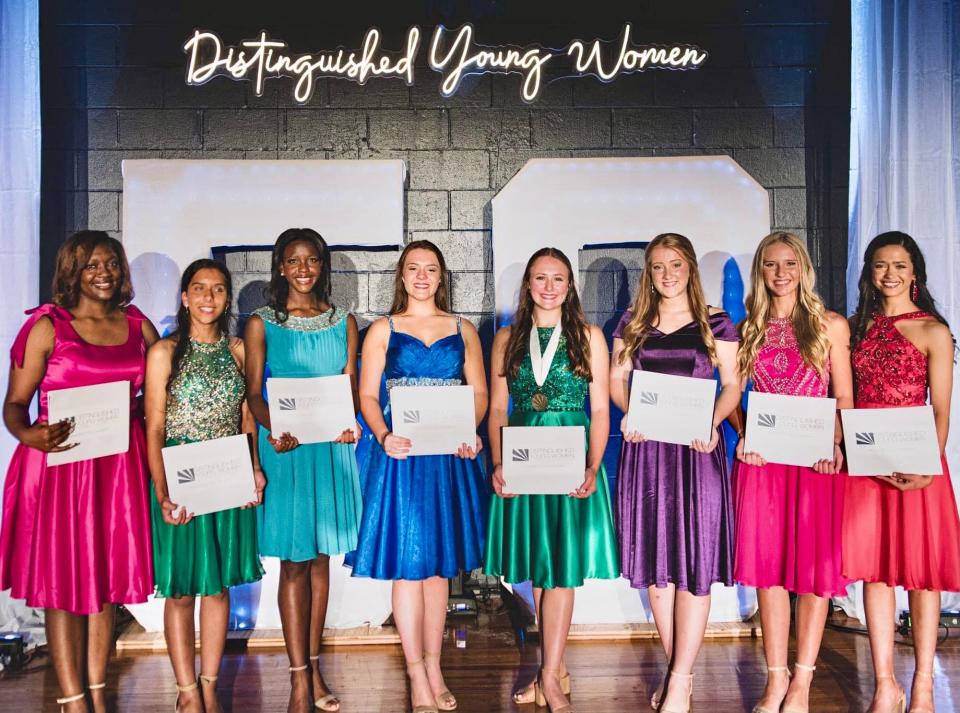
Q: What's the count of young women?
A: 8